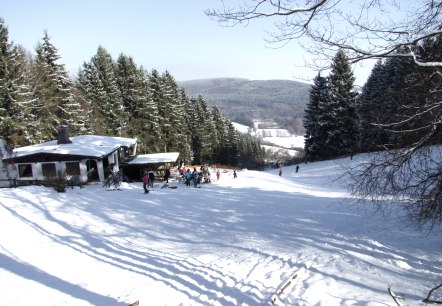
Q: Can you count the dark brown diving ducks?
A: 0